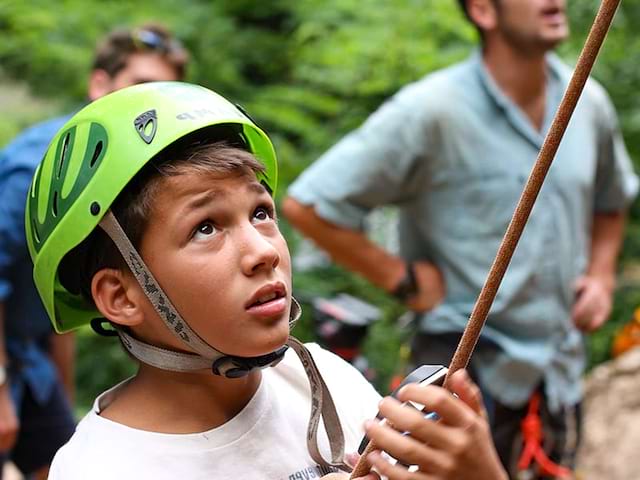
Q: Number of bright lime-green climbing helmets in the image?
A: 1